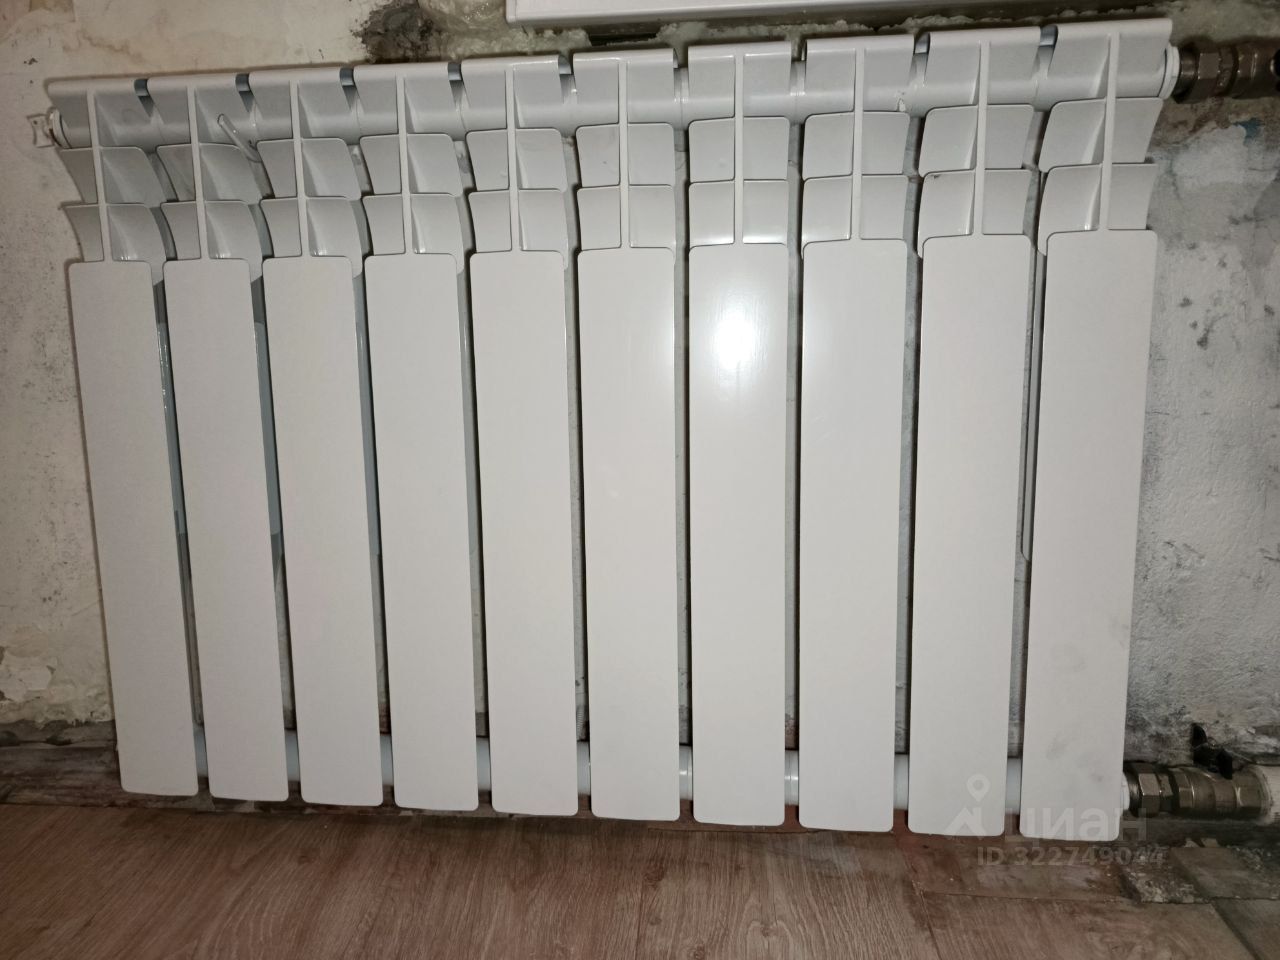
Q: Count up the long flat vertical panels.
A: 10